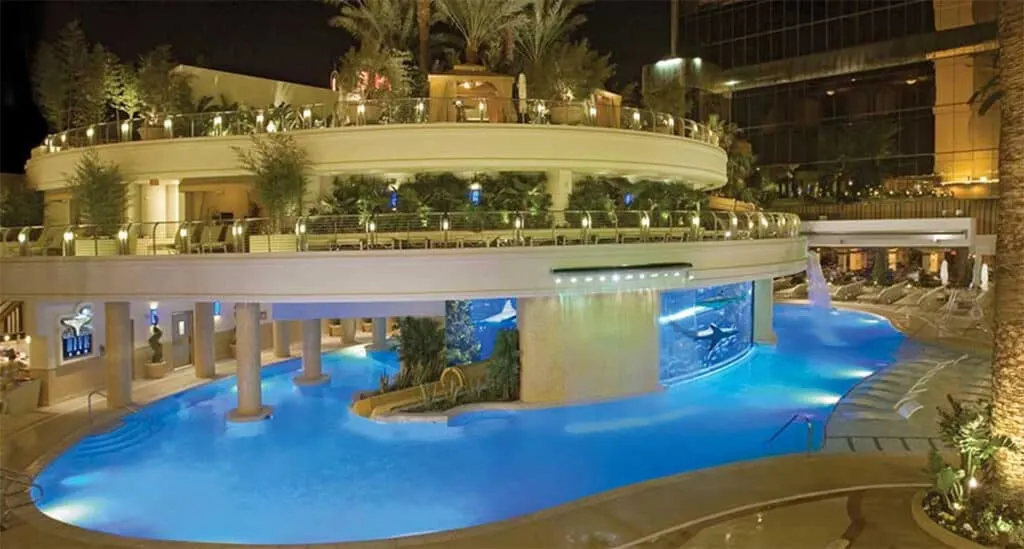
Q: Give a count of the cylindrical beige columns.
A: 7